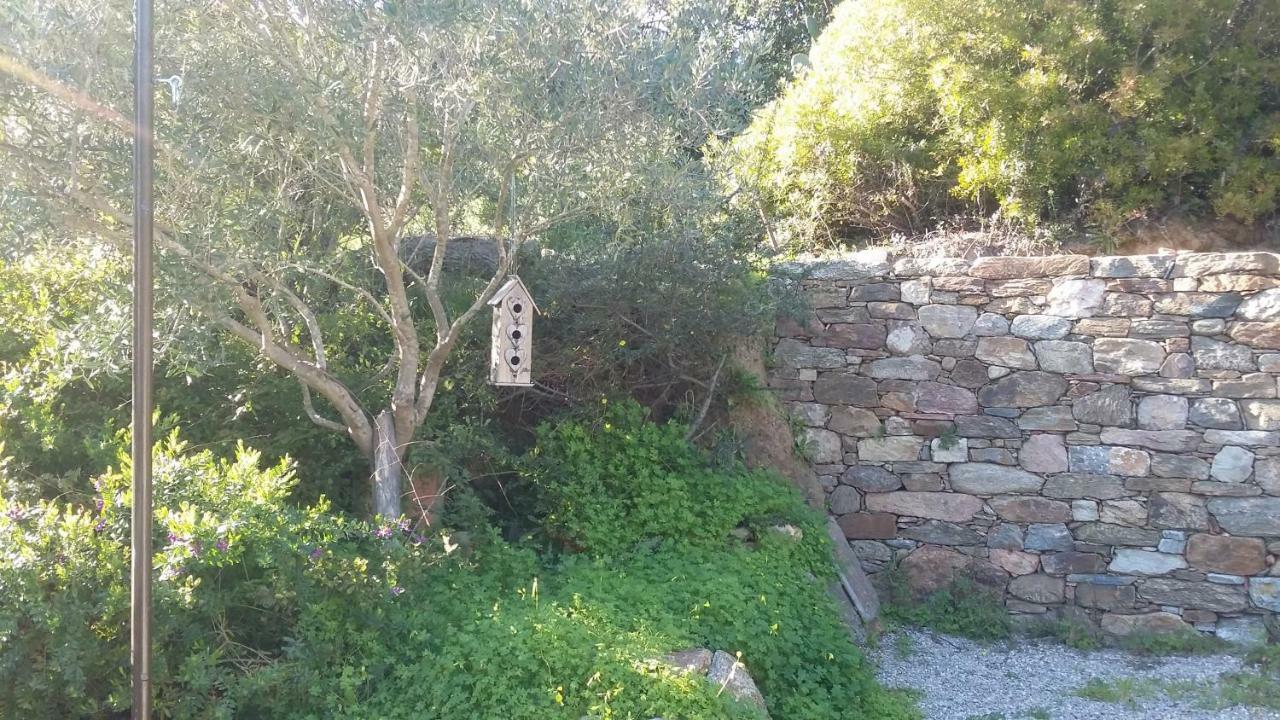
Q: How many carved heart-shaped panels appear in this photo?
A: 3